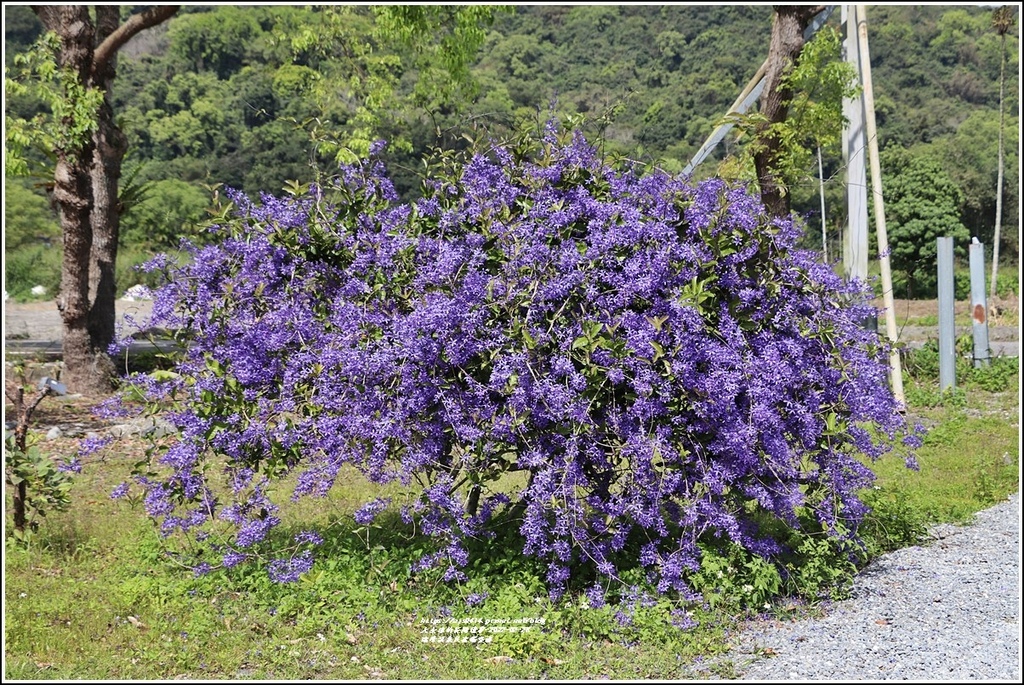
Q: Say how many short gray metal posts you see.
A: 2